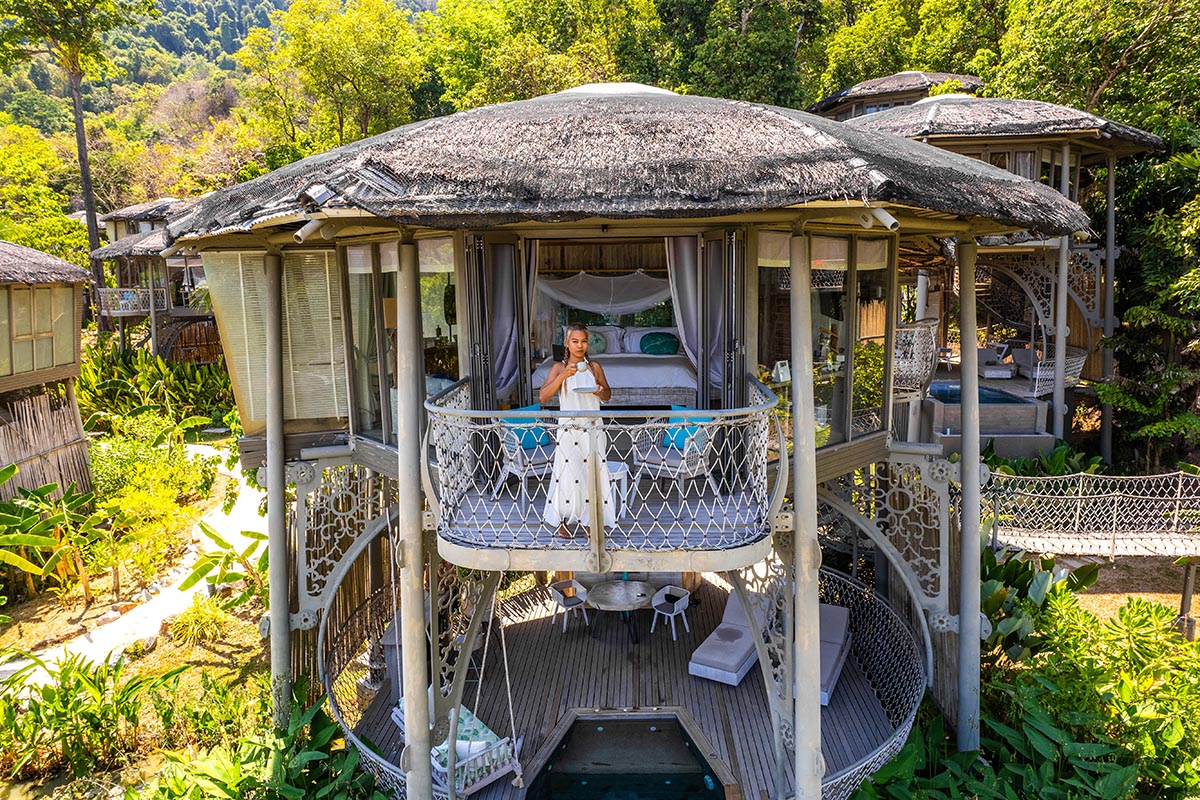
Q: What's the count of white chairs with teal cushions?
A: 2